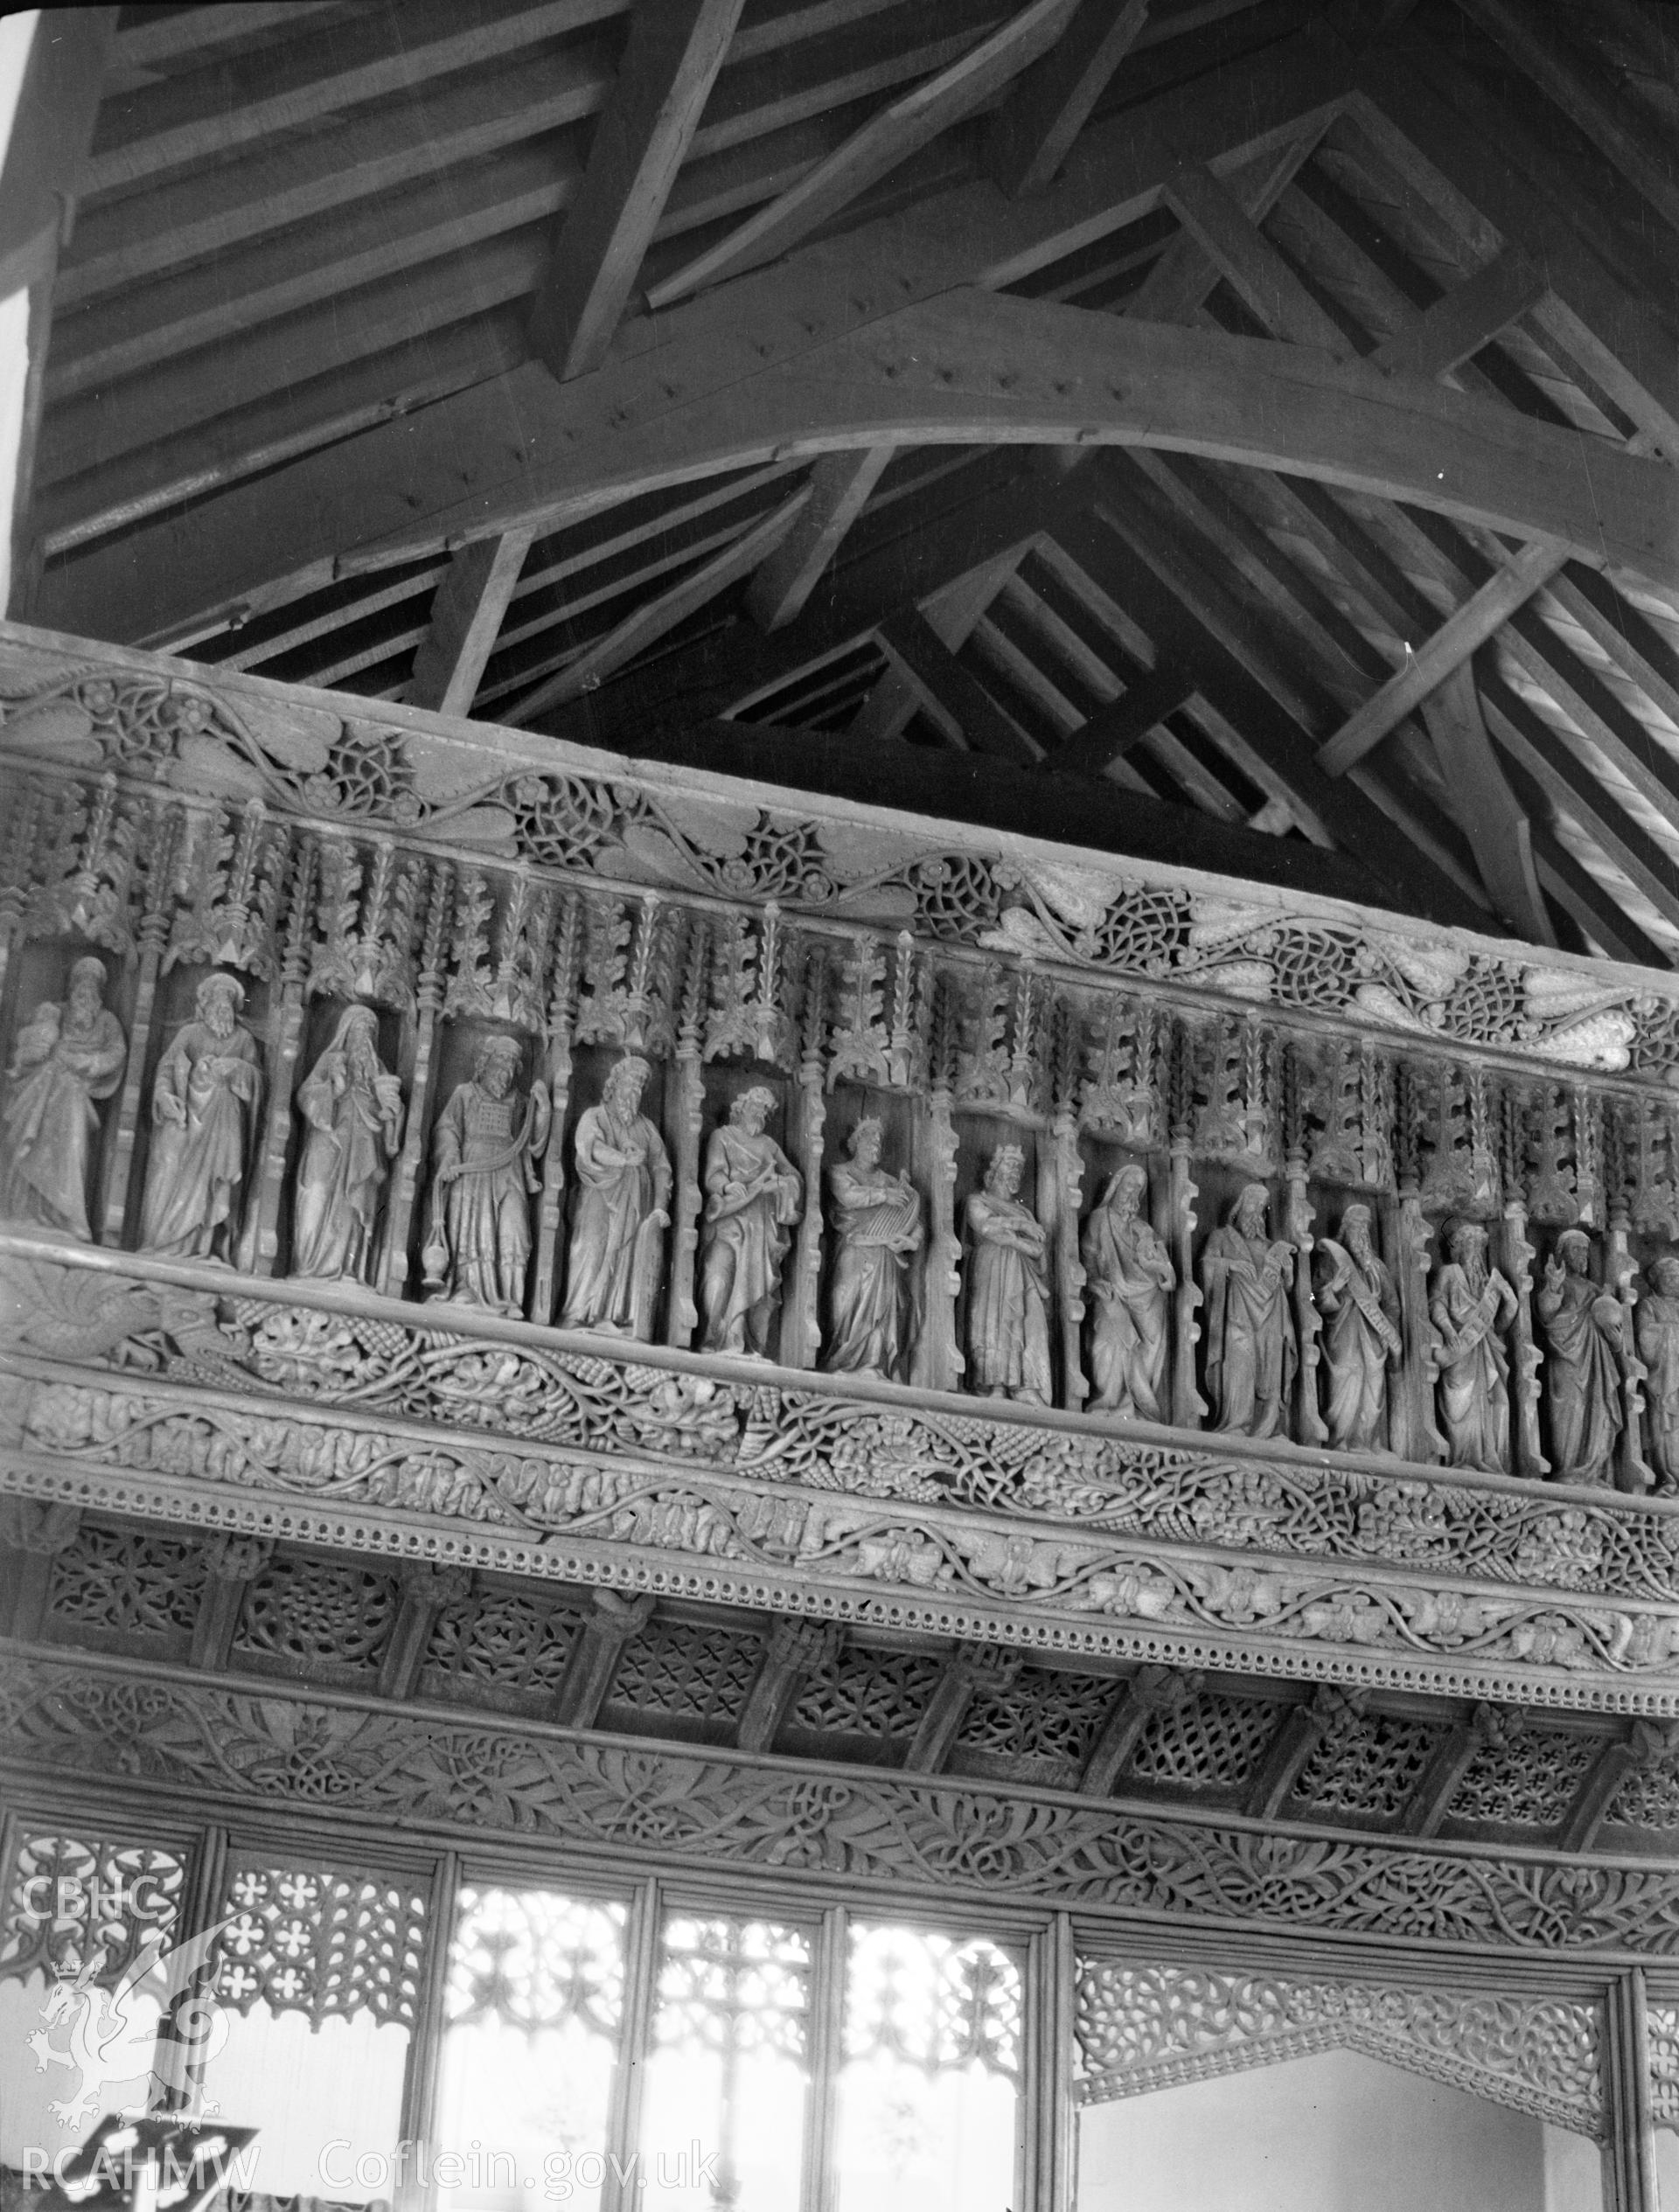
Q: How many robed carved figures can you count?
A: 14